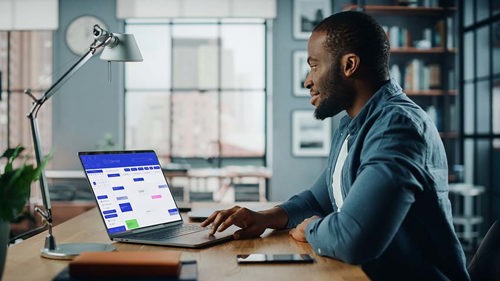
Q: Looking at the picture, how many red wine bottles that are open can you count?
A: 0